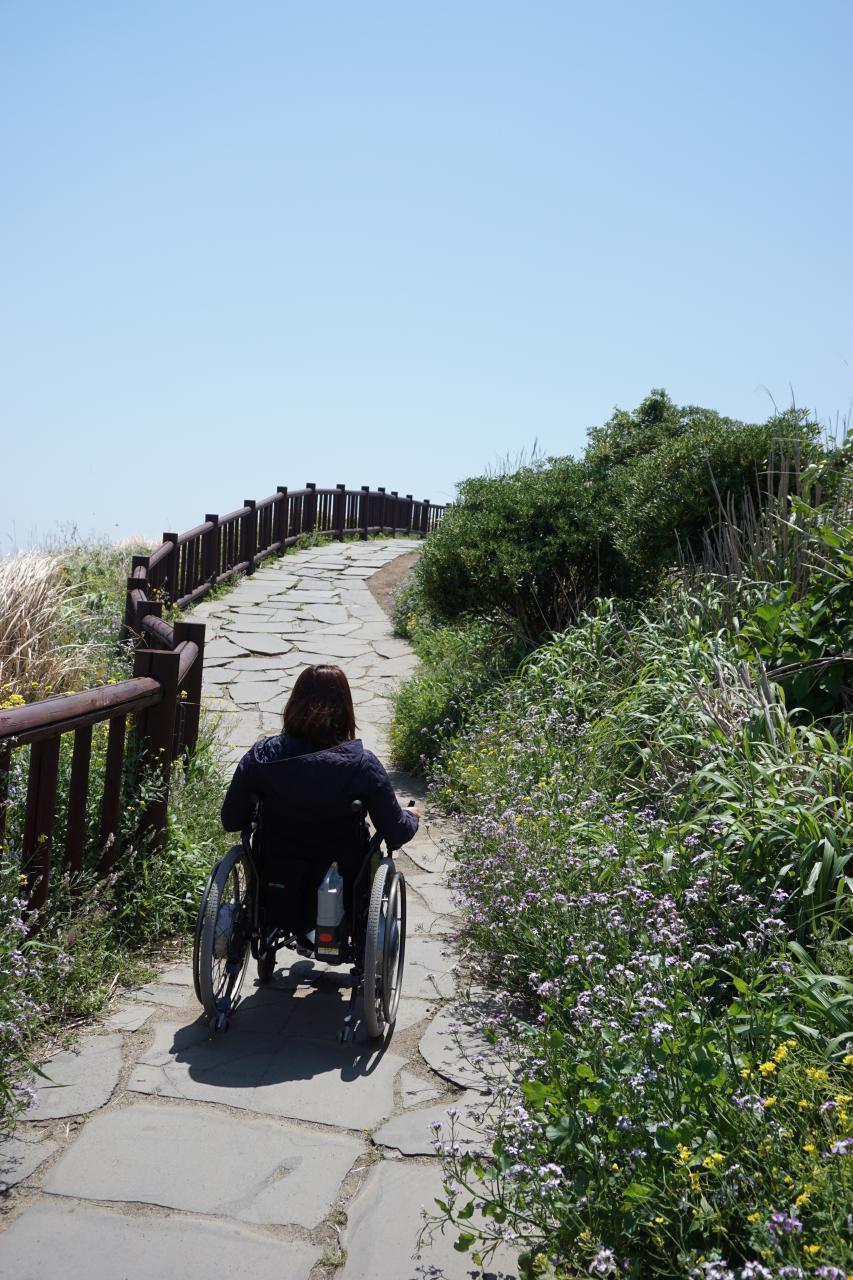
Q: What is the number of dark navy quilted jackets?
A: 1